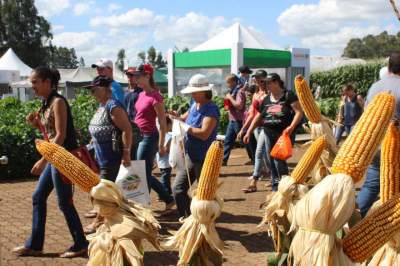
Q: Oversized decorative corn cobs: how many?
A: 7